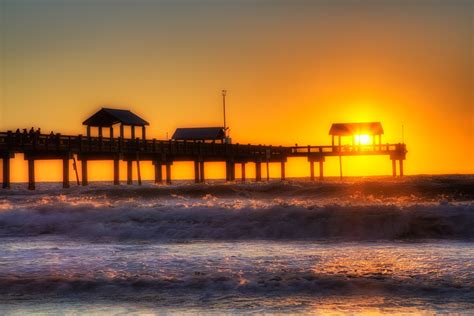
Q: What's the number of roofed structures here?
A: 3